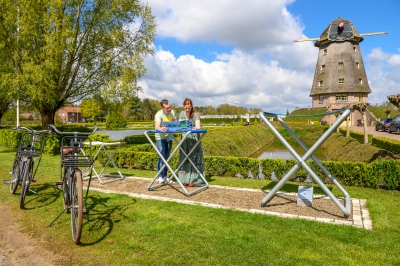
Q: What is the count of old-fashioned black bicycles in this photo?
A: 2